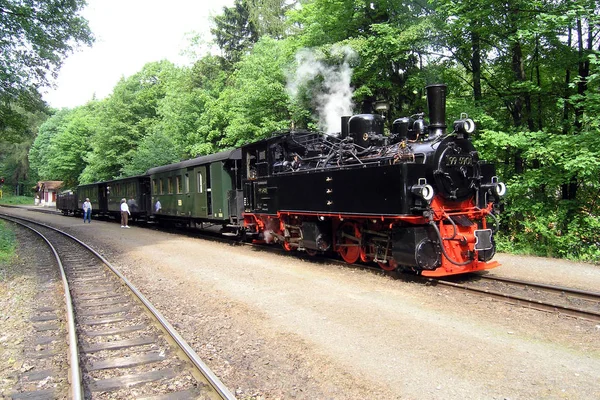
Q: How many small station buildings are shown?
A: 1